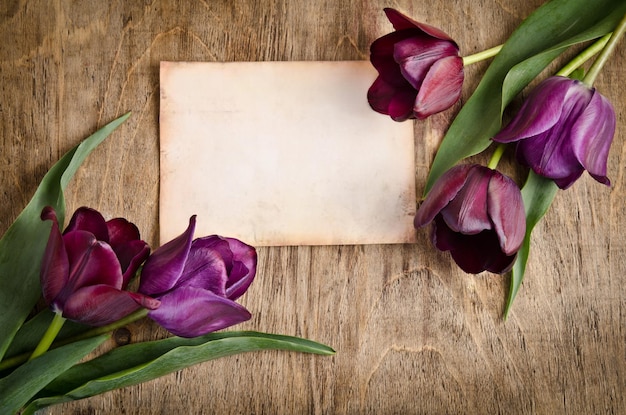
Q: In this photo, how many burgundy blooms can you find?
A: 3